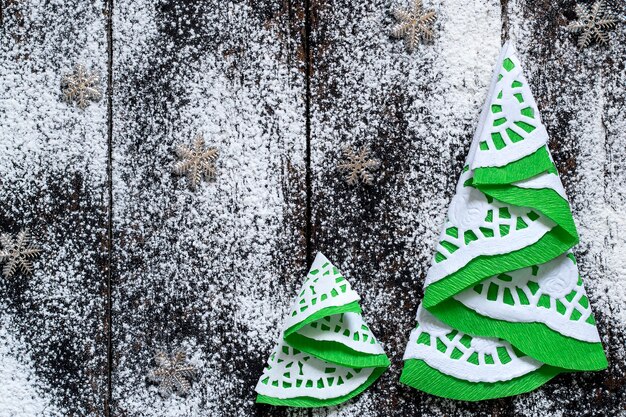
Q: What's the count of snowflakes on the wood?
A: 7